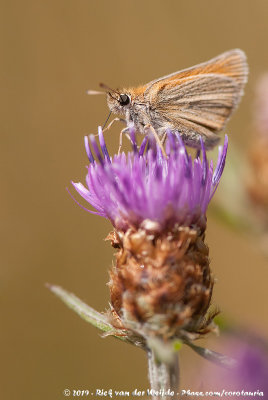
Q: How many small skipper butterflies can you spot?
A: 1